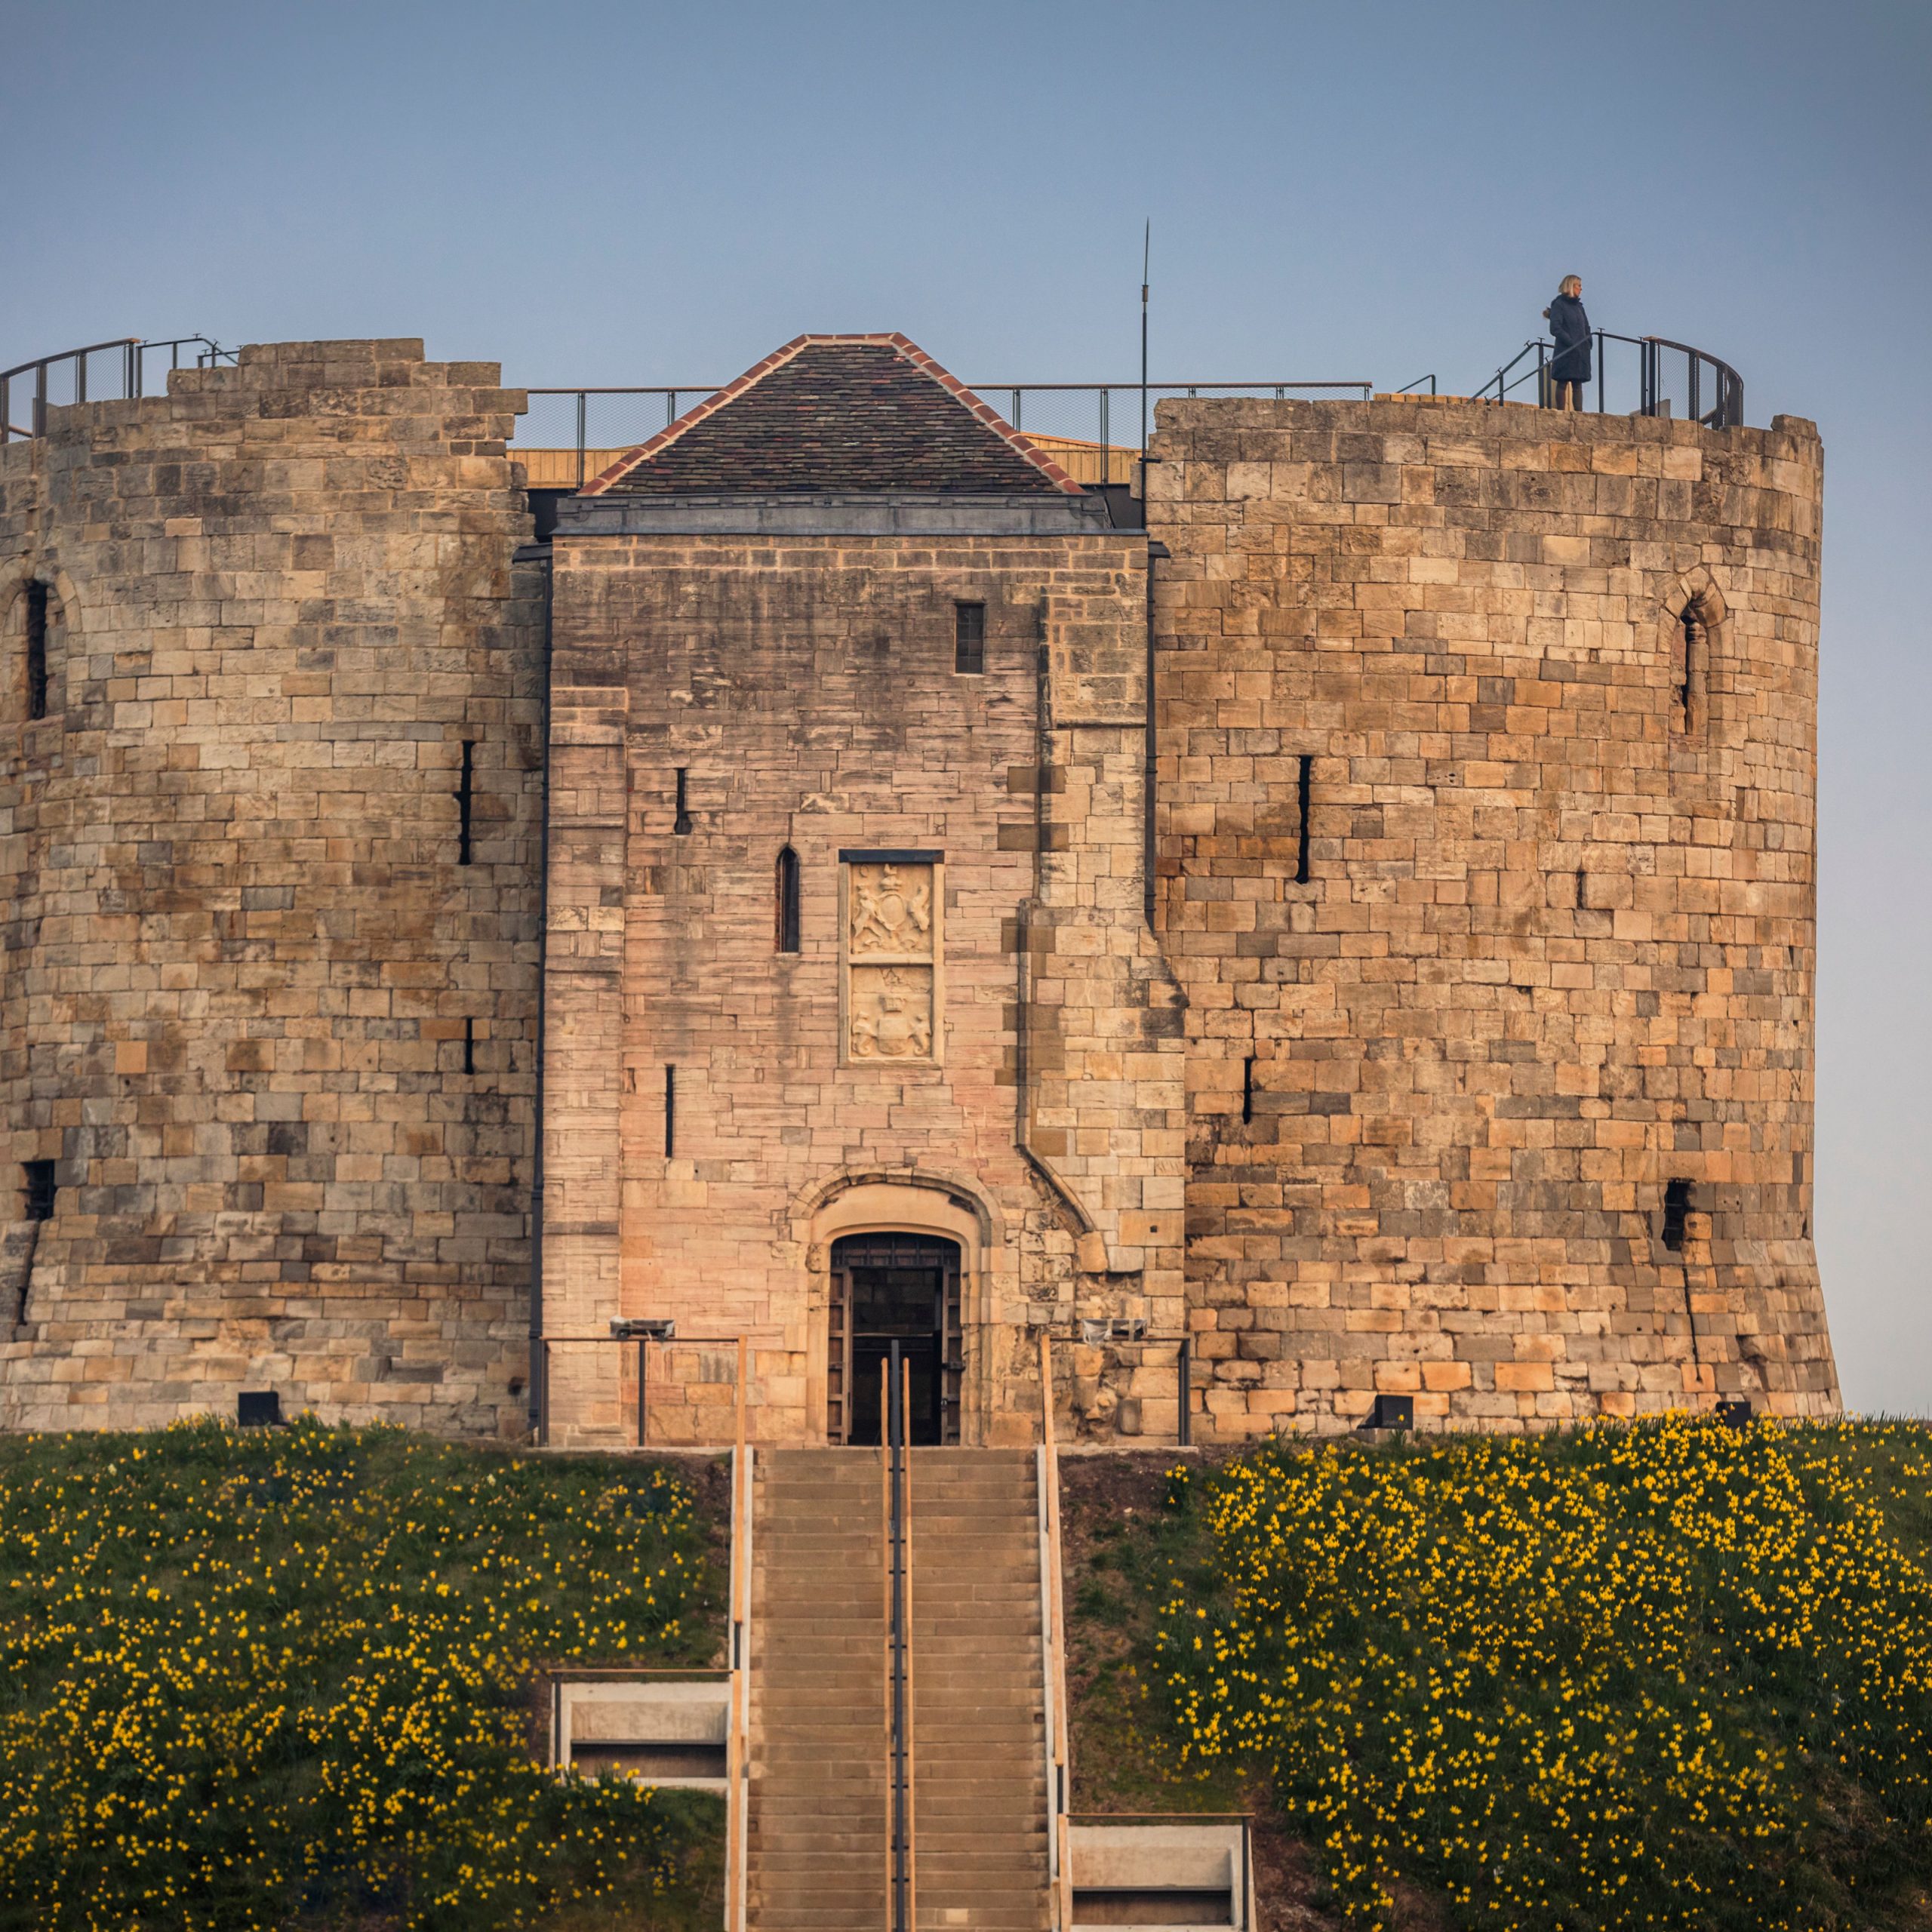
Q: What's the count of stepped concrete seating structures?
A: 2